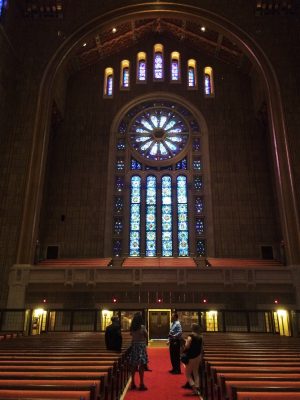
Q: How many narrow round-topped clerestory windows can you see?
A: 7